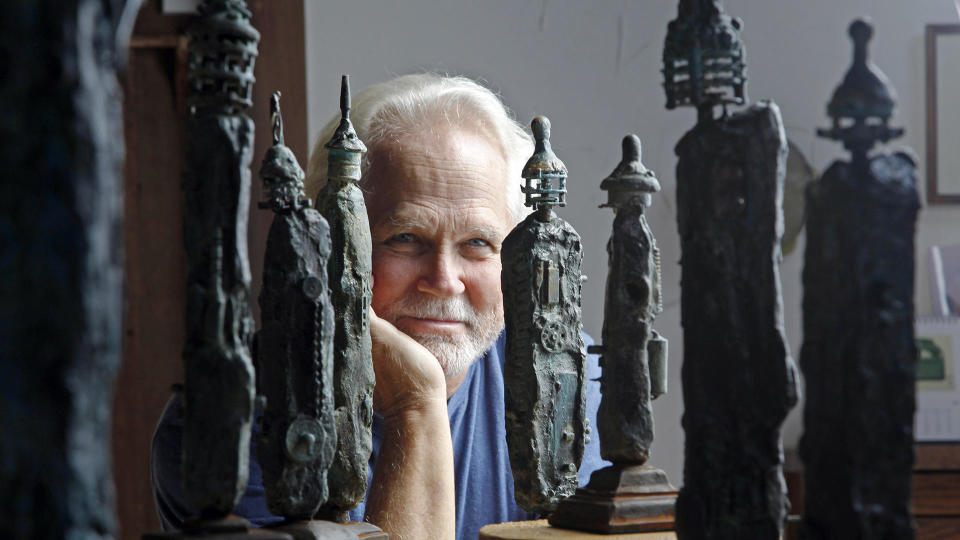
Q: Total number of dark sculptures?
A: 8